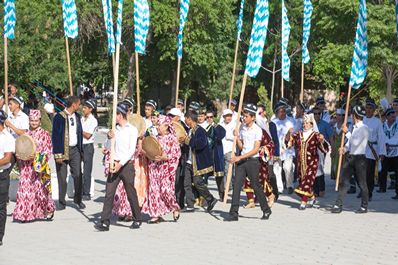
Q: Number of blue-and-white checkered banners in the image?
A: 11